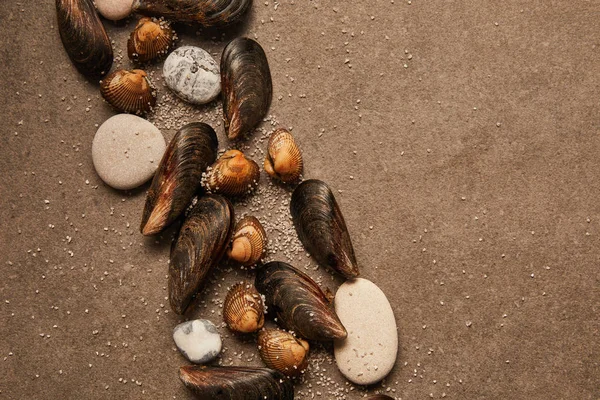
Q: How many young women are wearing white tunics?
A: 0